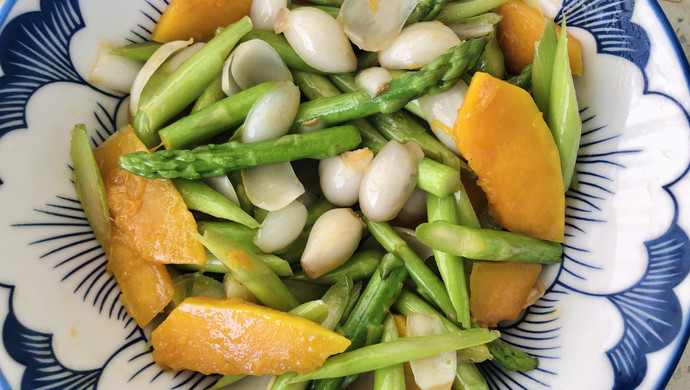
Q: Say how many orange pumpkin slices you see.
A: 7